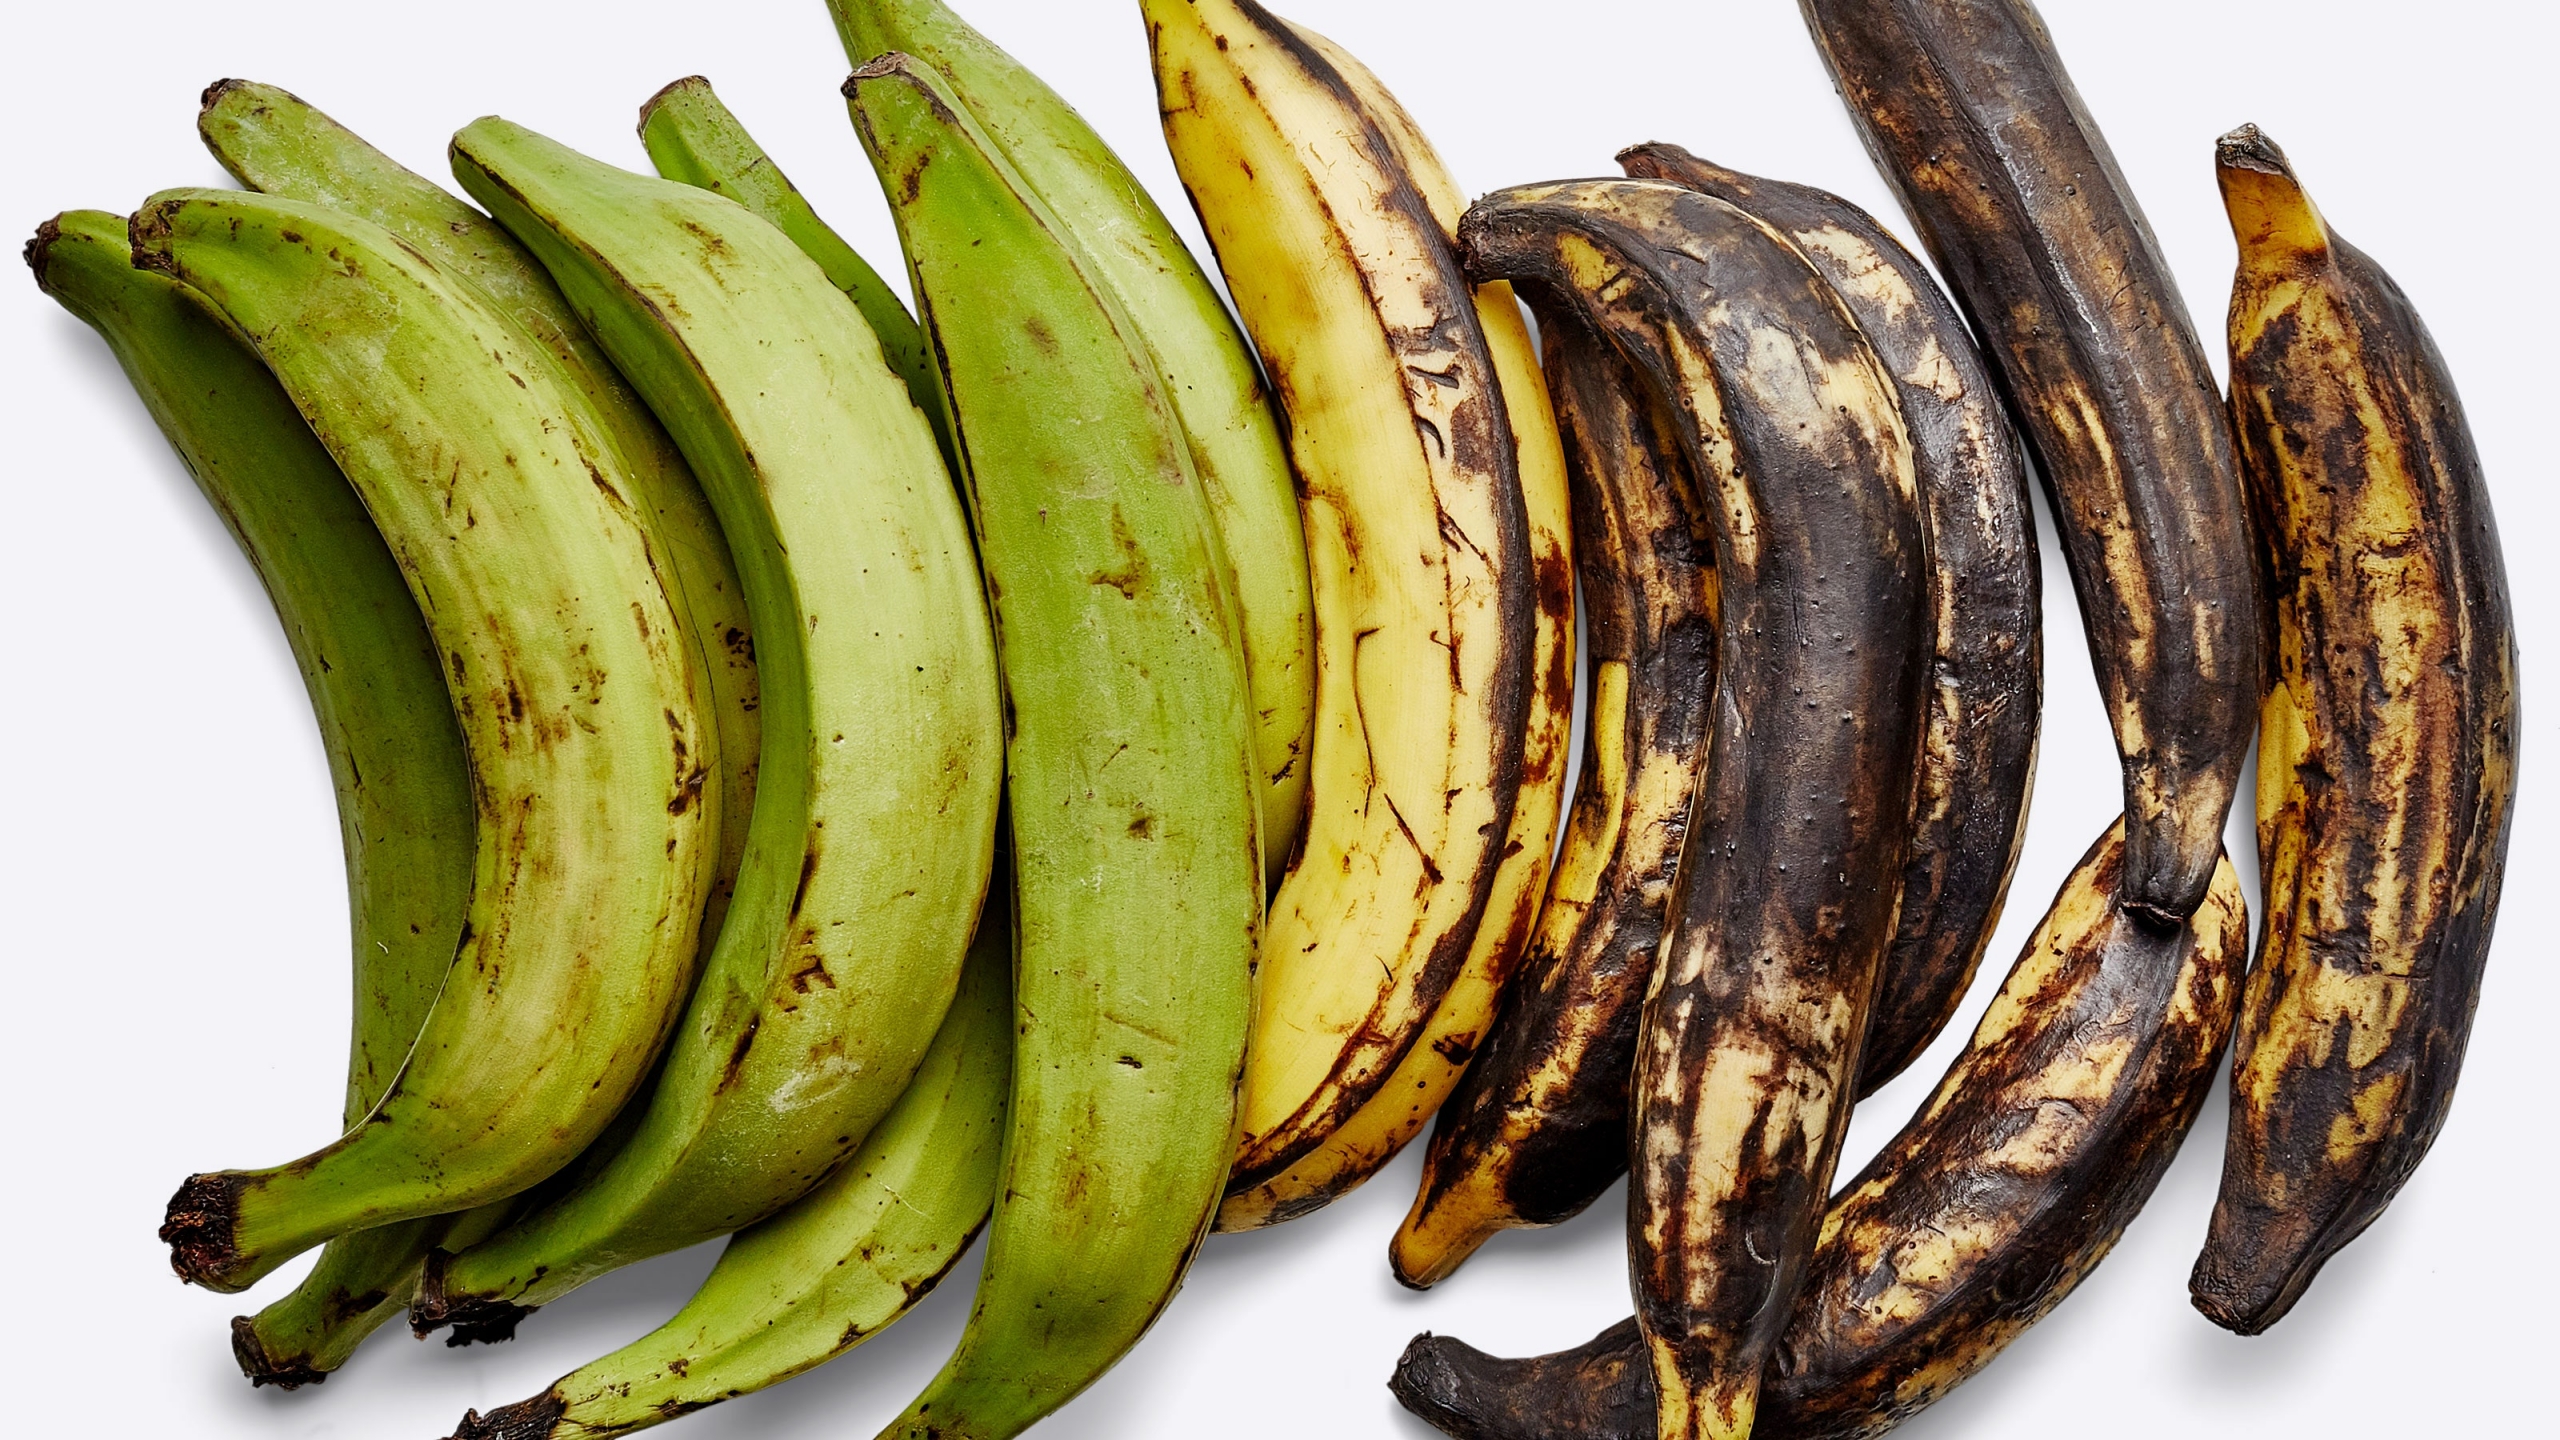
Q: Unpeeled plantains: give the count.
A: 14